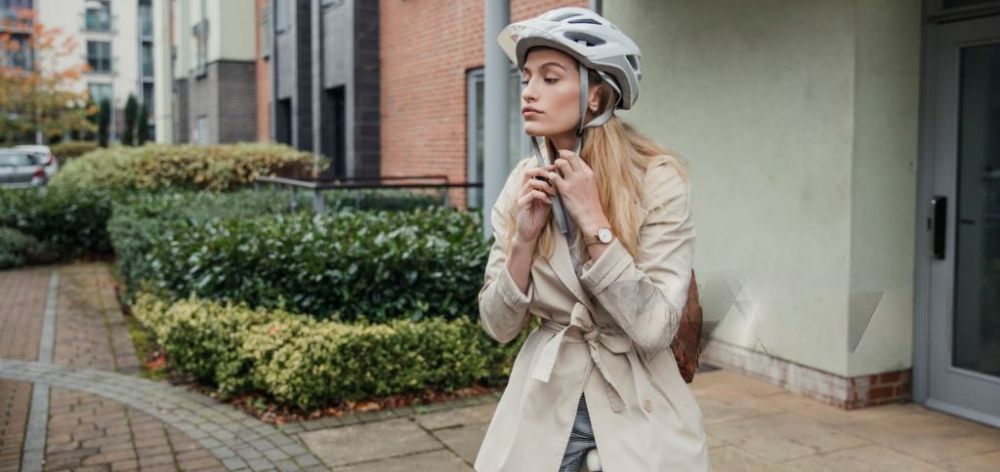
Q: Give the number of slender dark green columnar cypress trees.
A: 3